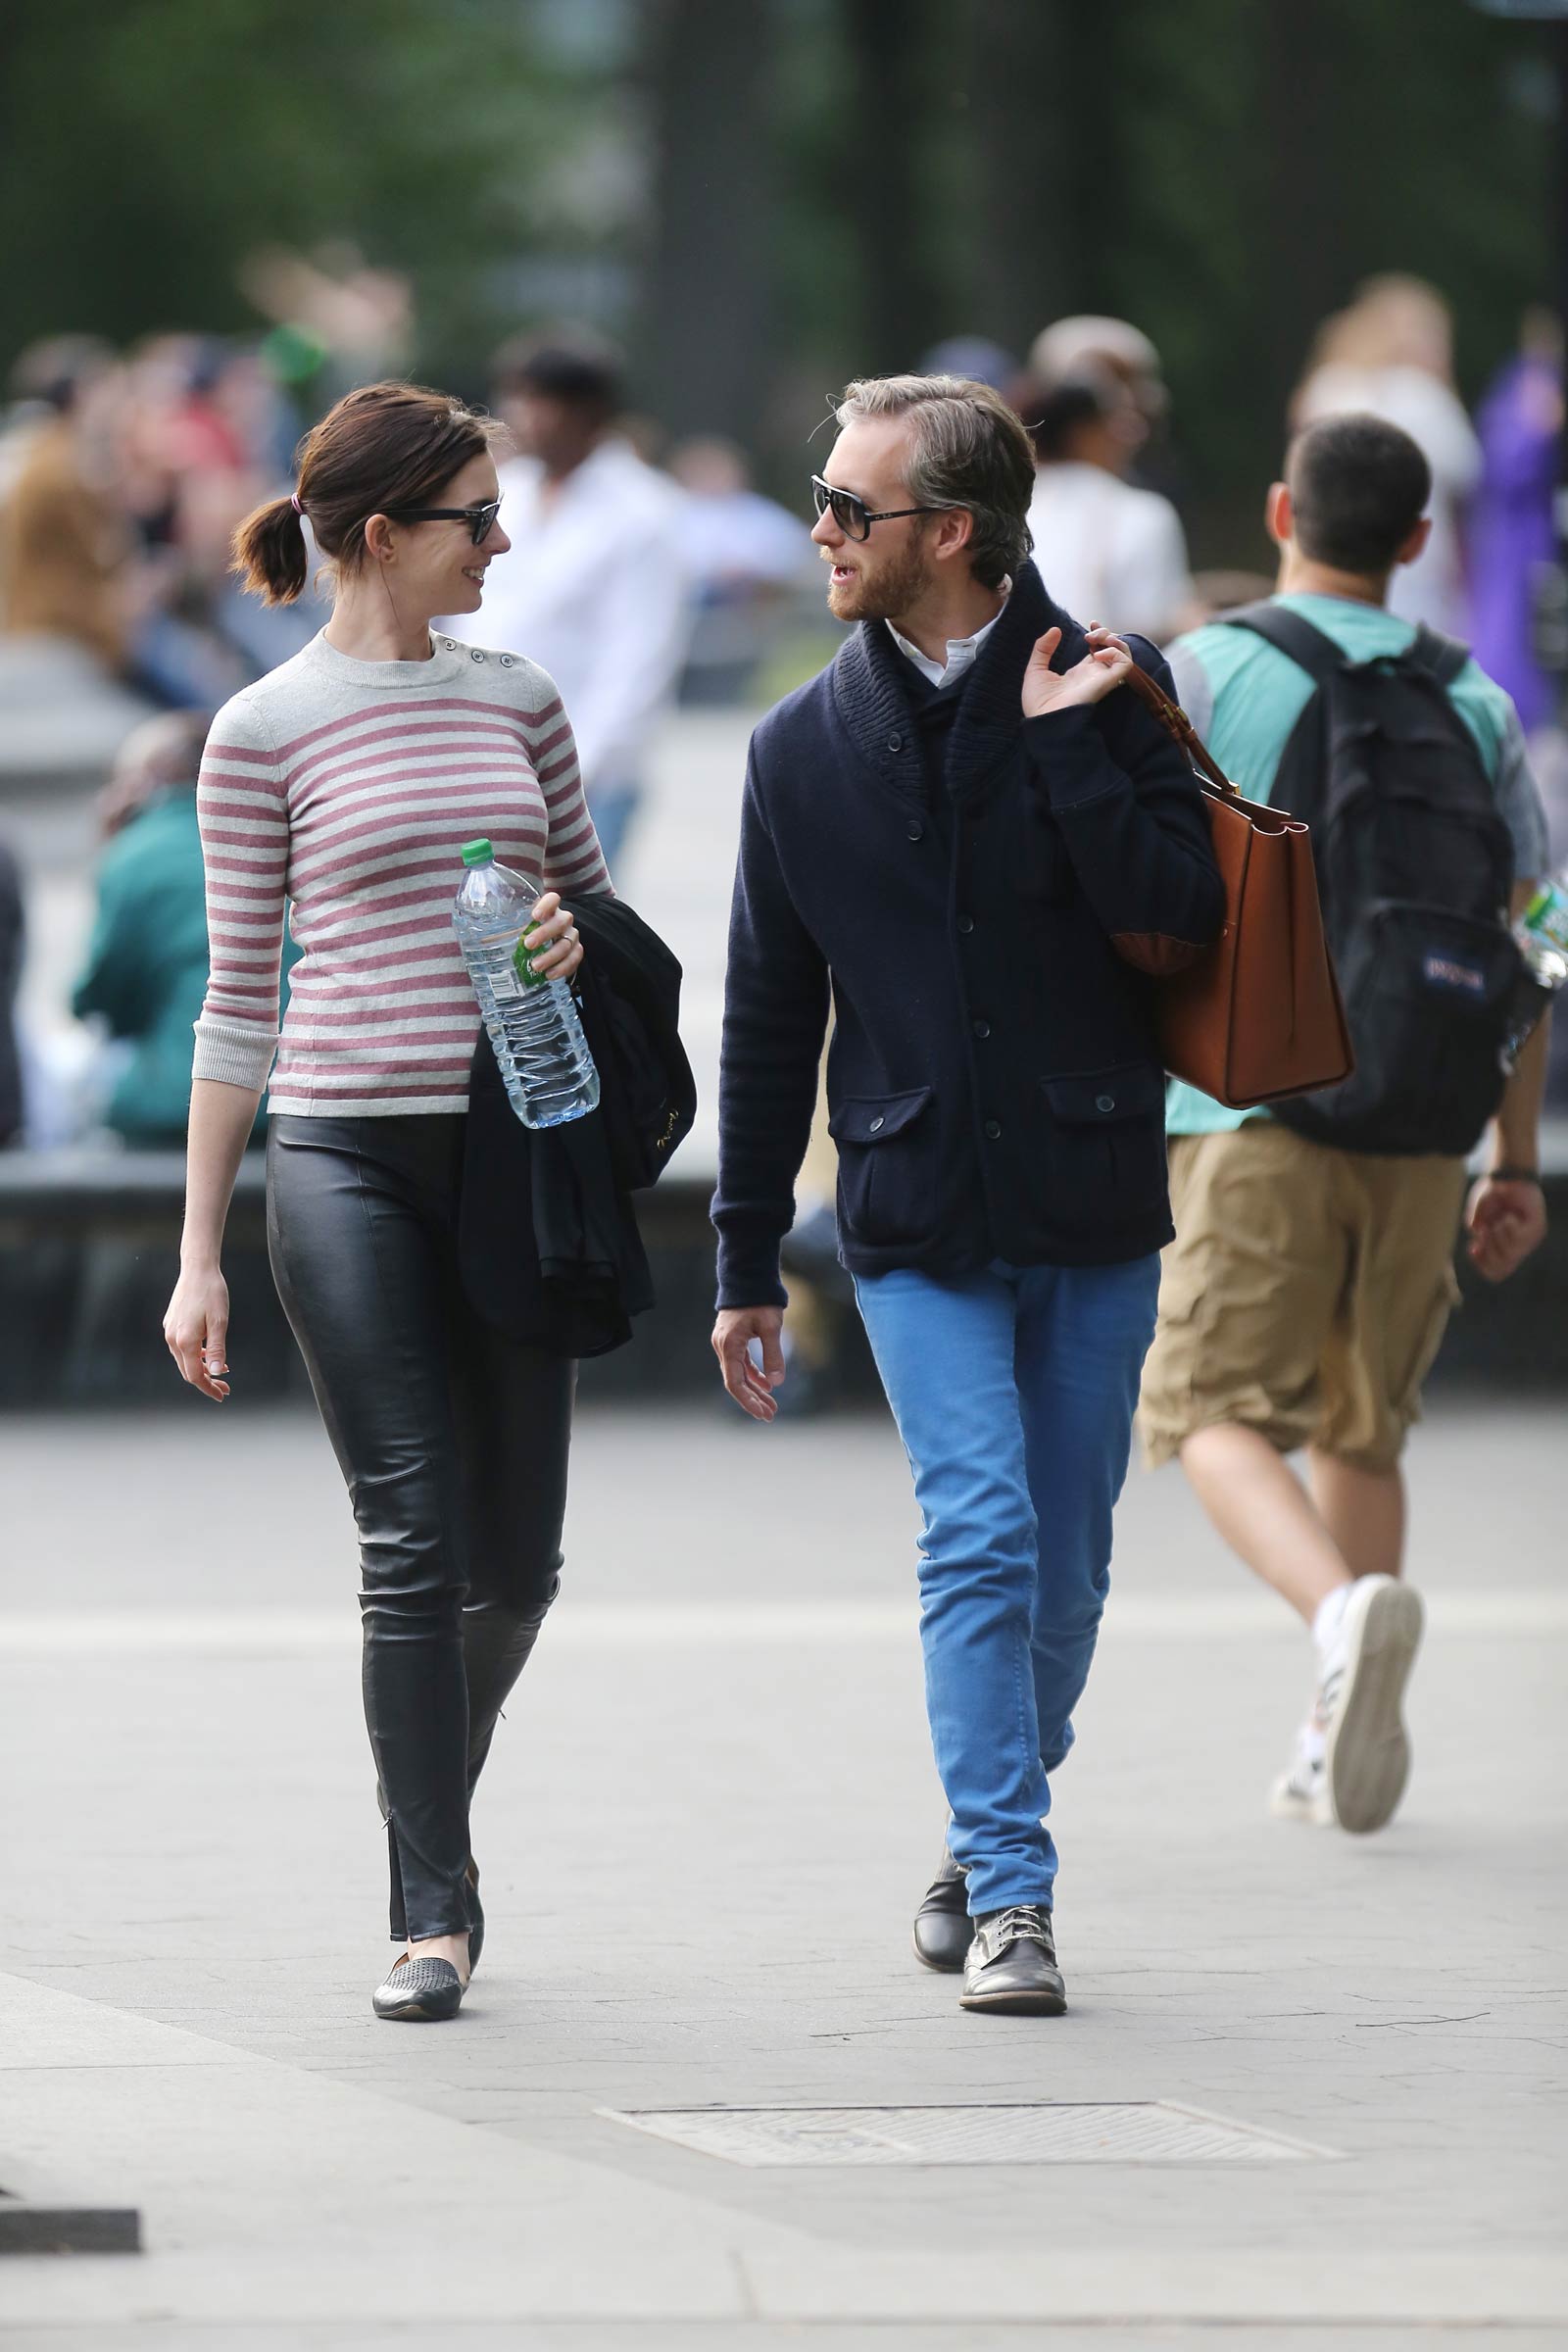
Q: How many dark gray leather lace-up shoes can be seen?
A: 2